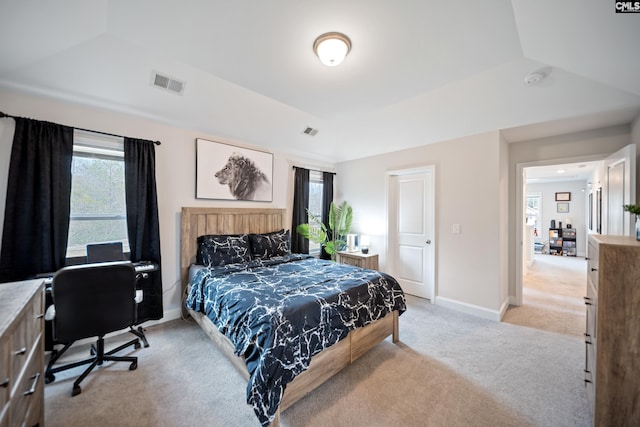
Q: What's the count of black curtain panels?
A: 4